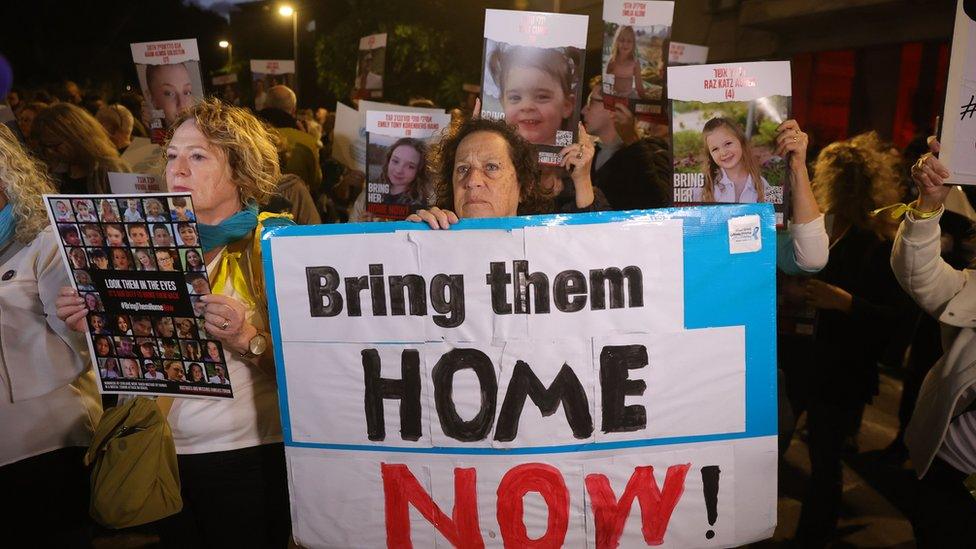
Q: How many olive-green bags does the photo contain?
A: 1